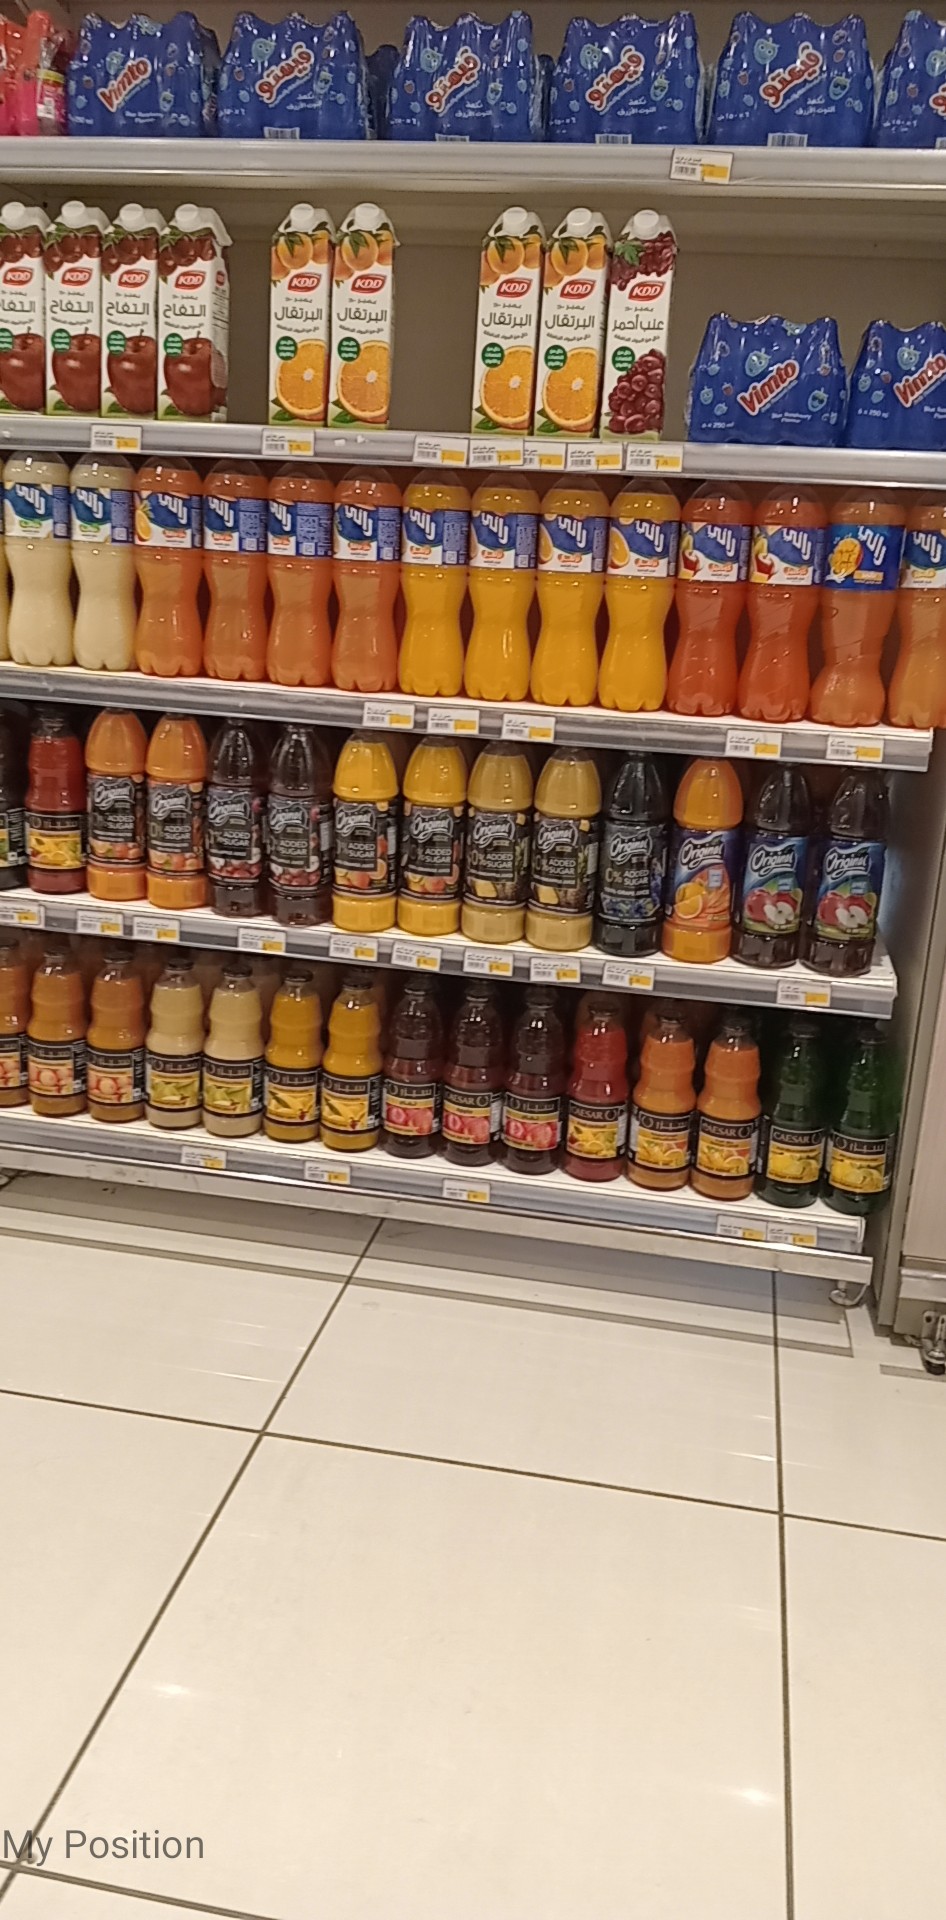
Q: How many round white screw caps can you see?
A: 9